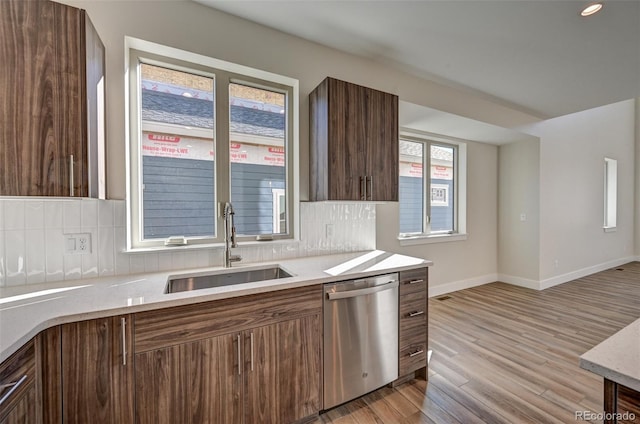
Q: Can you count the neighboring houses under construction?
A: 1